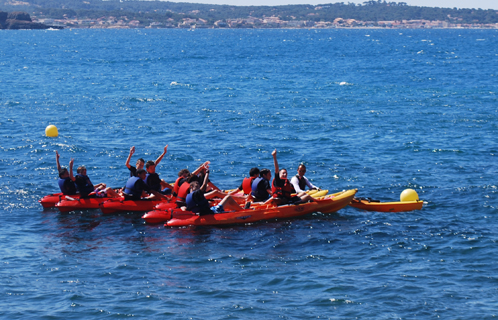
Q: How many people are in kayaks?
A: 13